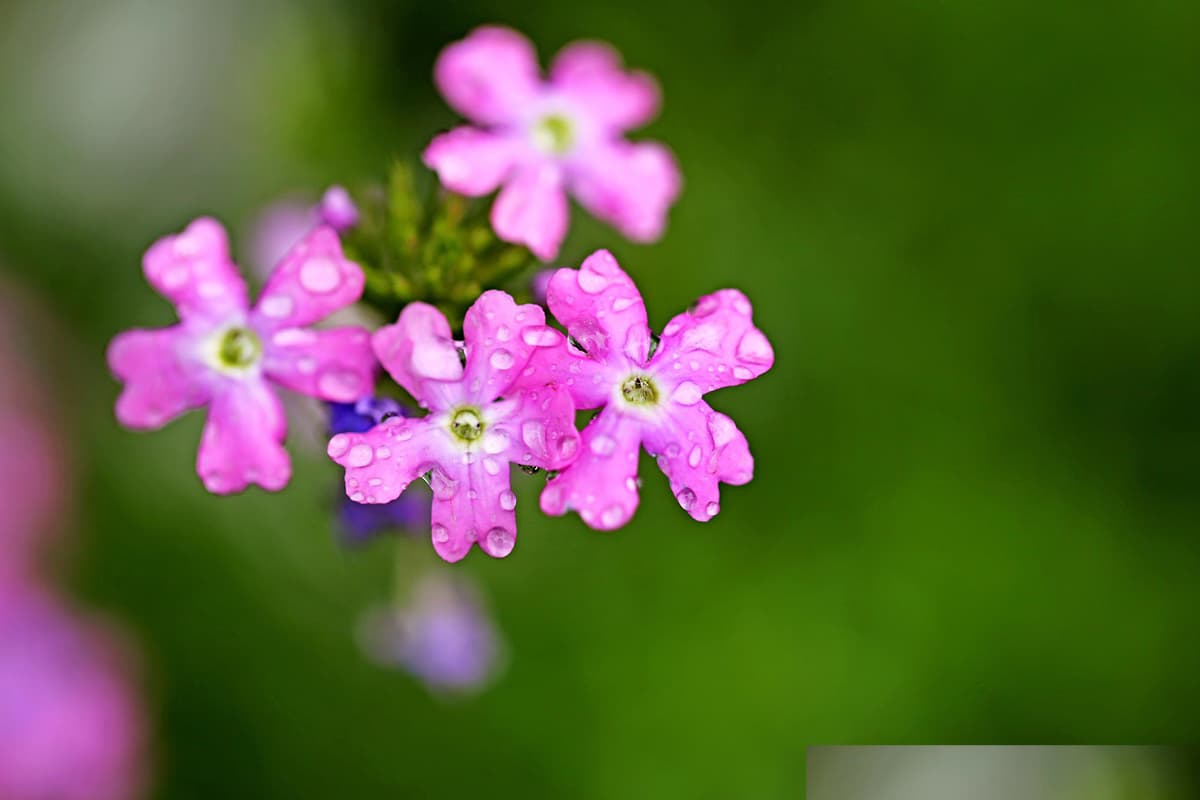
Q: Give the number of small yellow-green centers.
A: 4